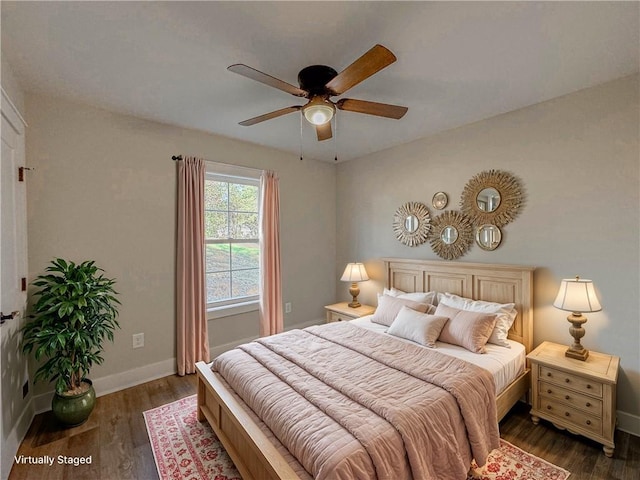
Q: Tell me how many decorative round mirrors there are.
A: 5